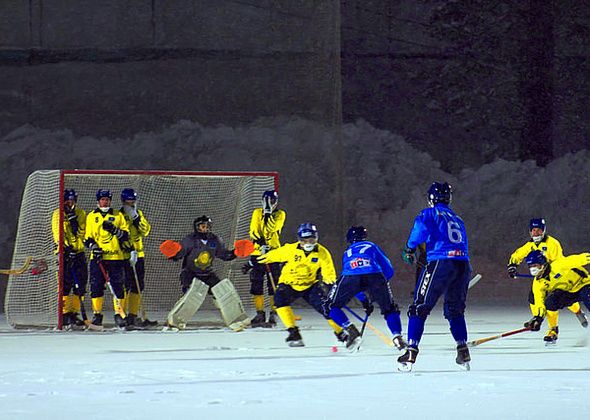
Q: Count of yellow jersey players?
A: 7